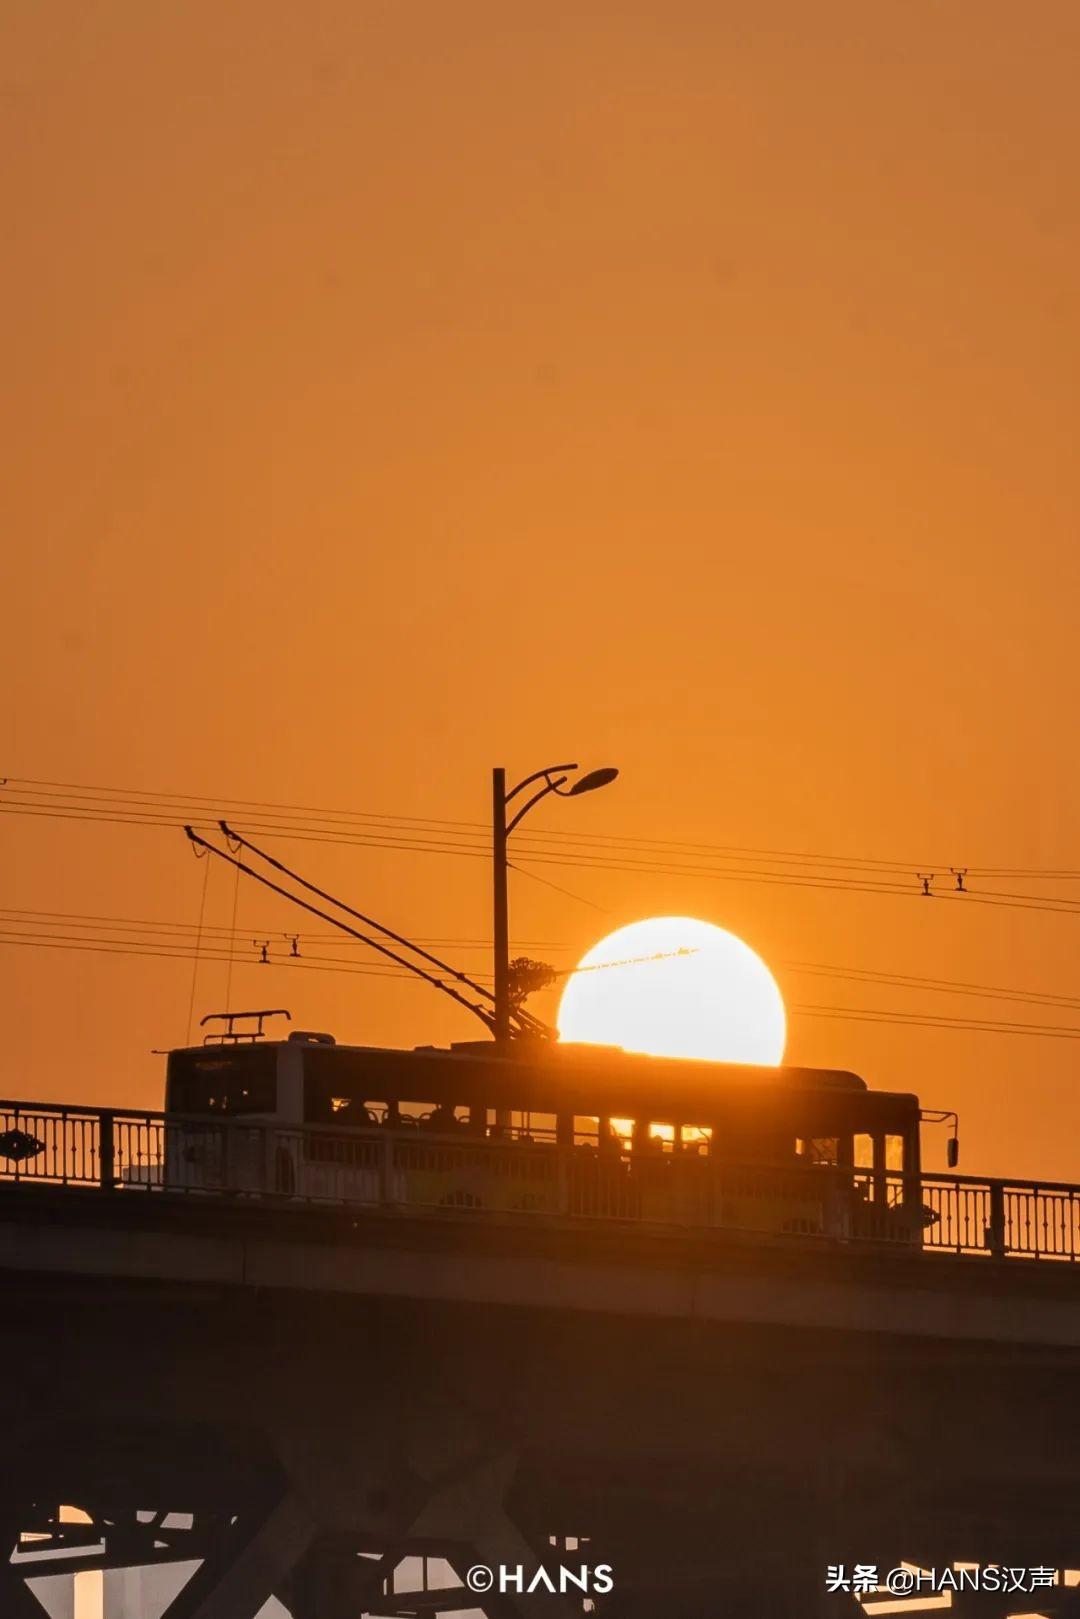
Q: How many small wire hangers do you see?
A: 4